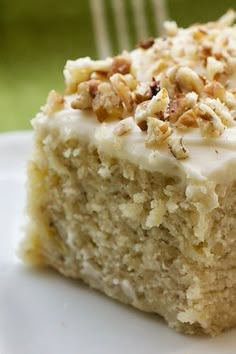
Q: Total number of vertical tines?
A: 4